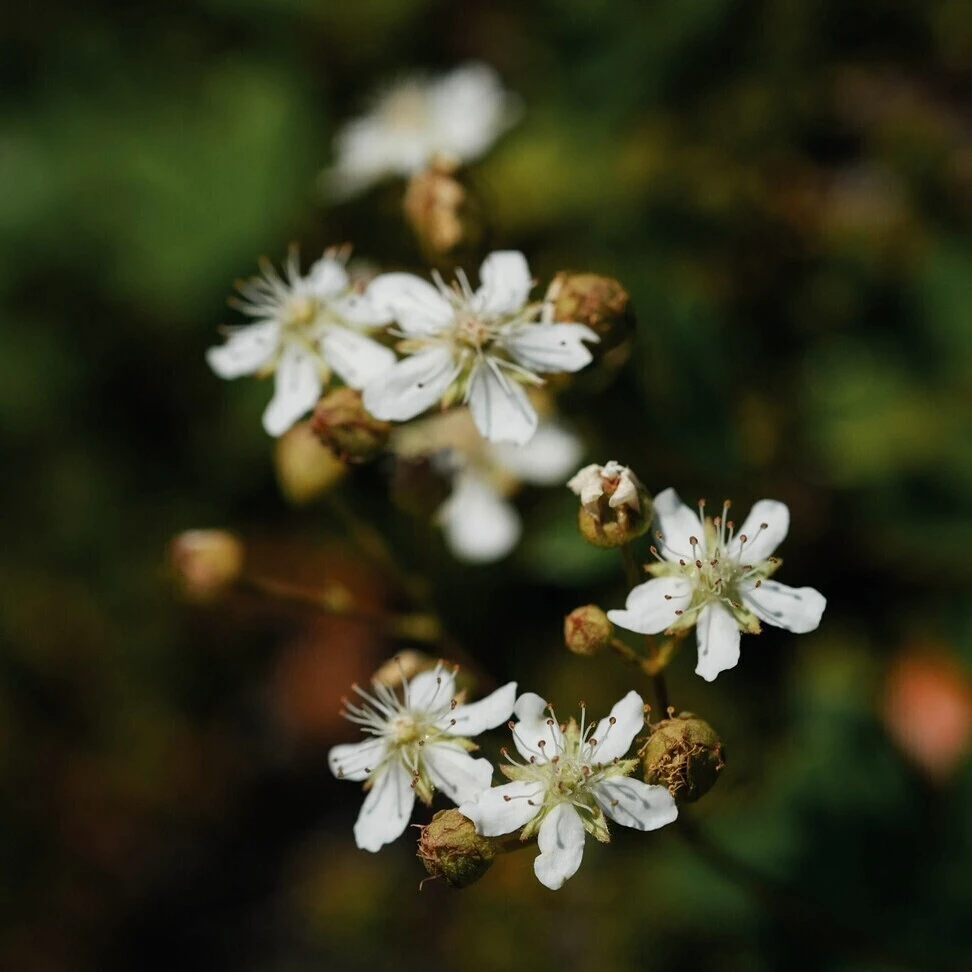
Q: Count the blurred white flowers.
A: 2